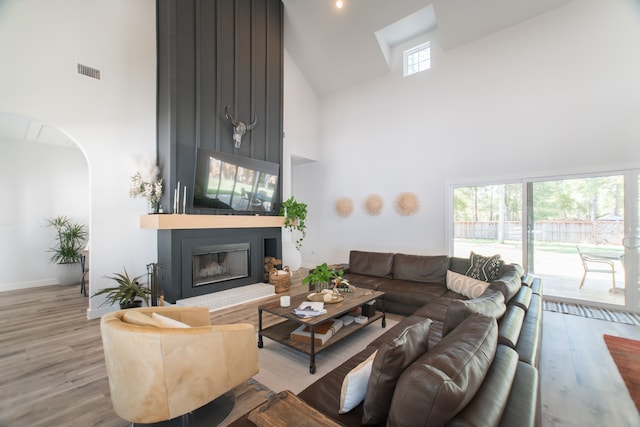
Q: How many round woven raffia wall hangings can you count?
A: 3